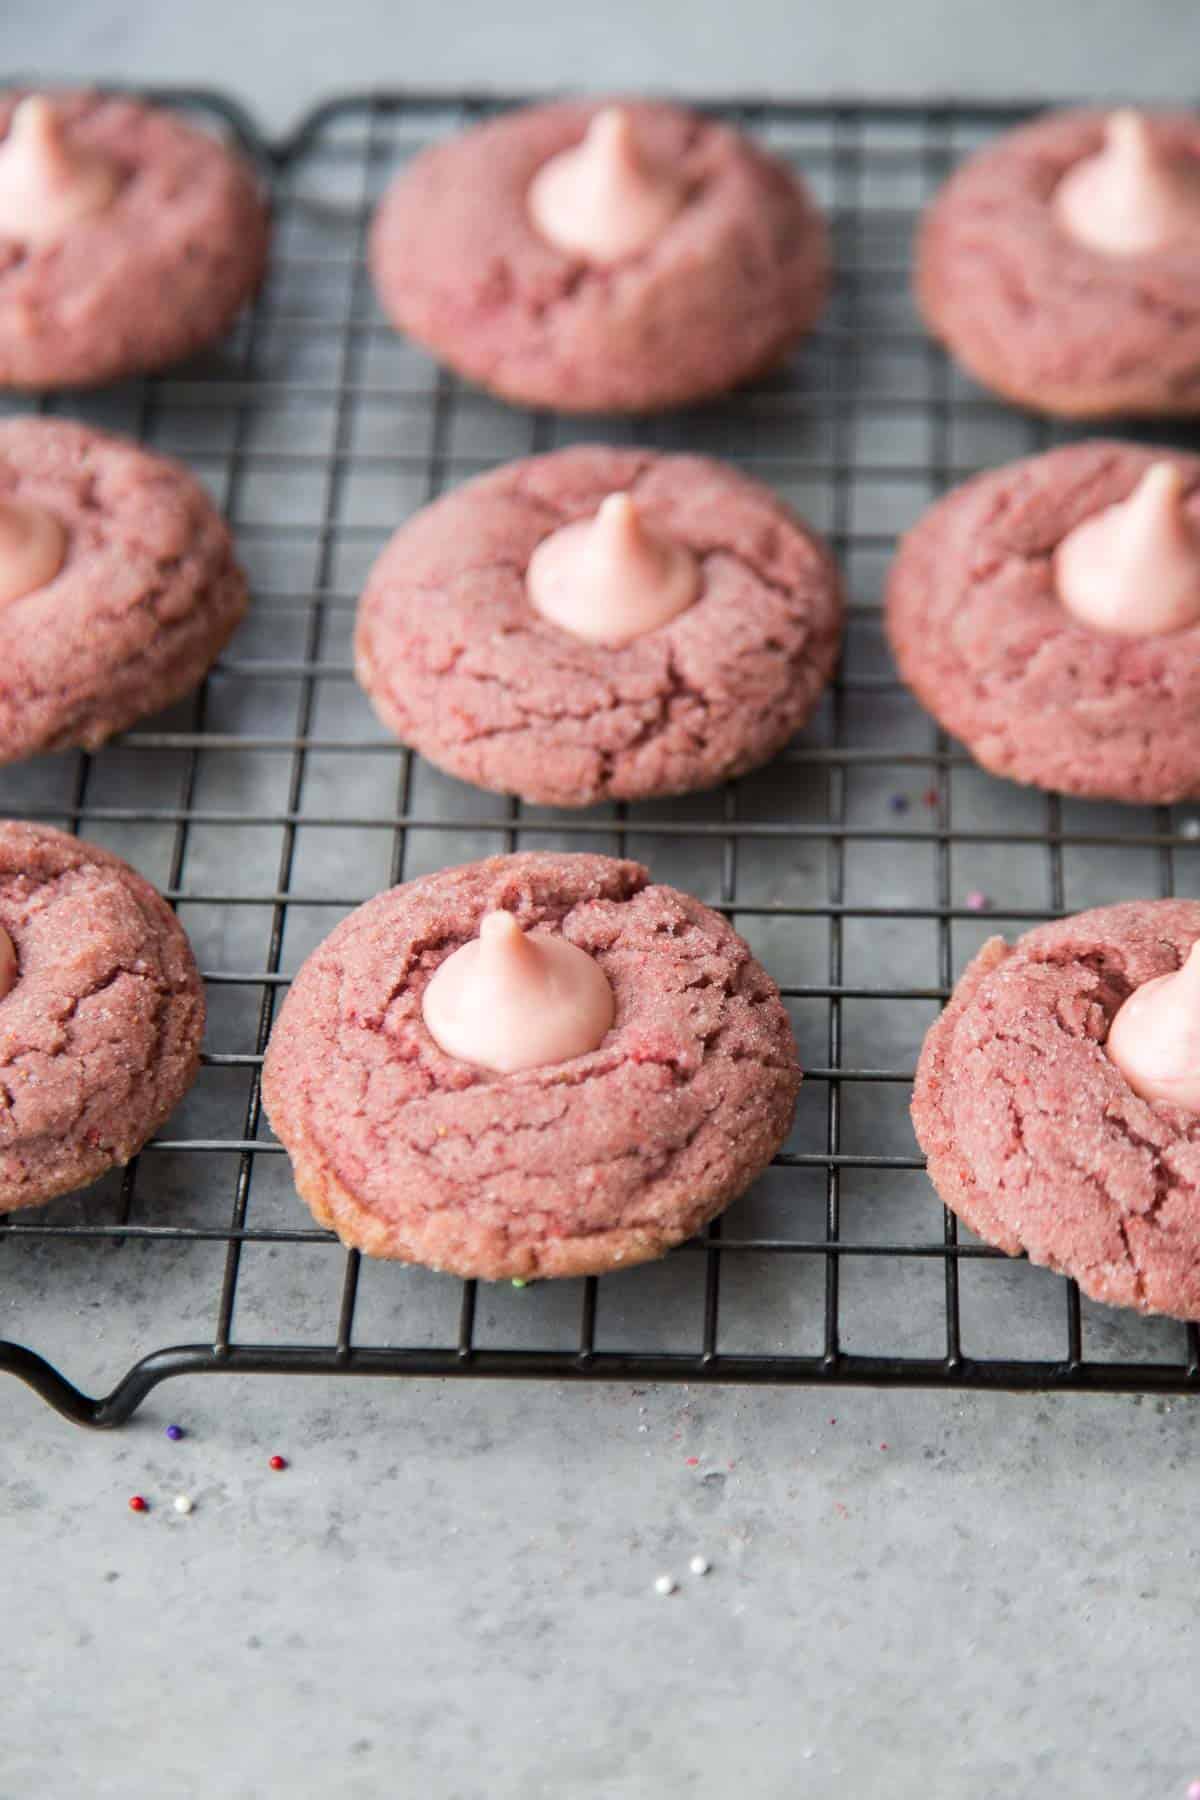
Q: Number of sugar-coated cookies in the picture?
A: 9